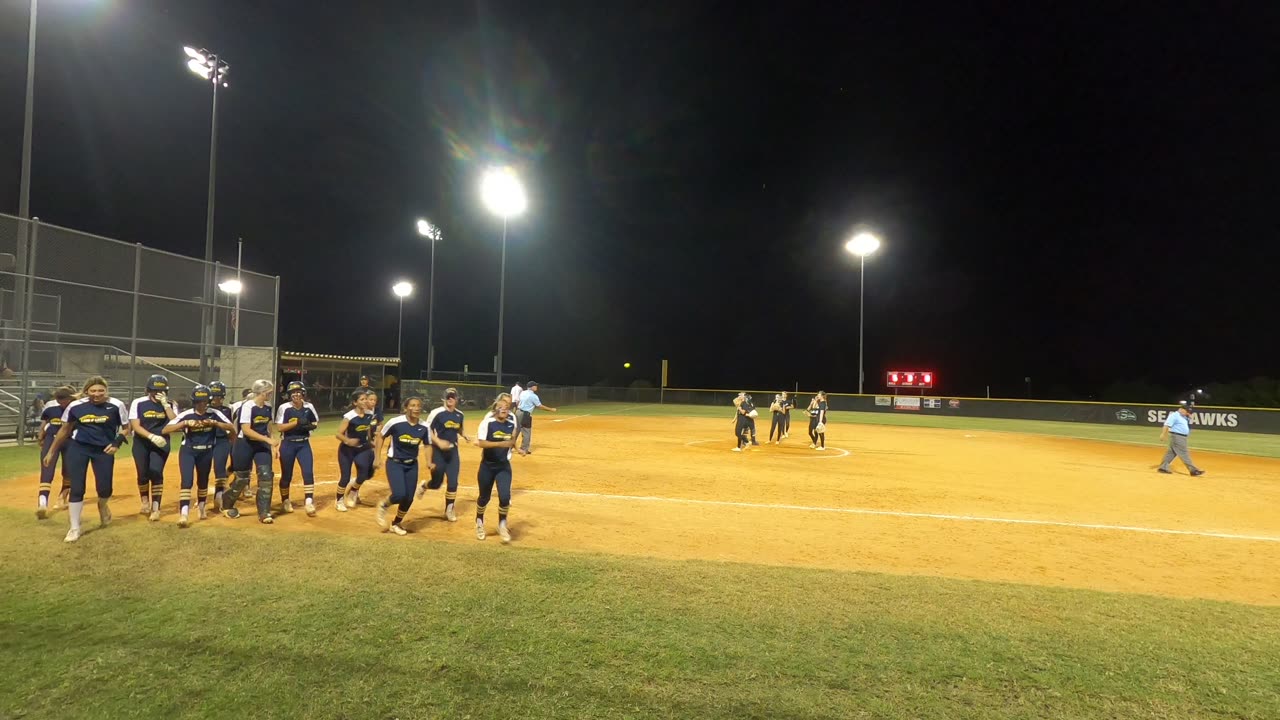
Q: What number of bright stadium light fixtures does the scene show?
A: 6